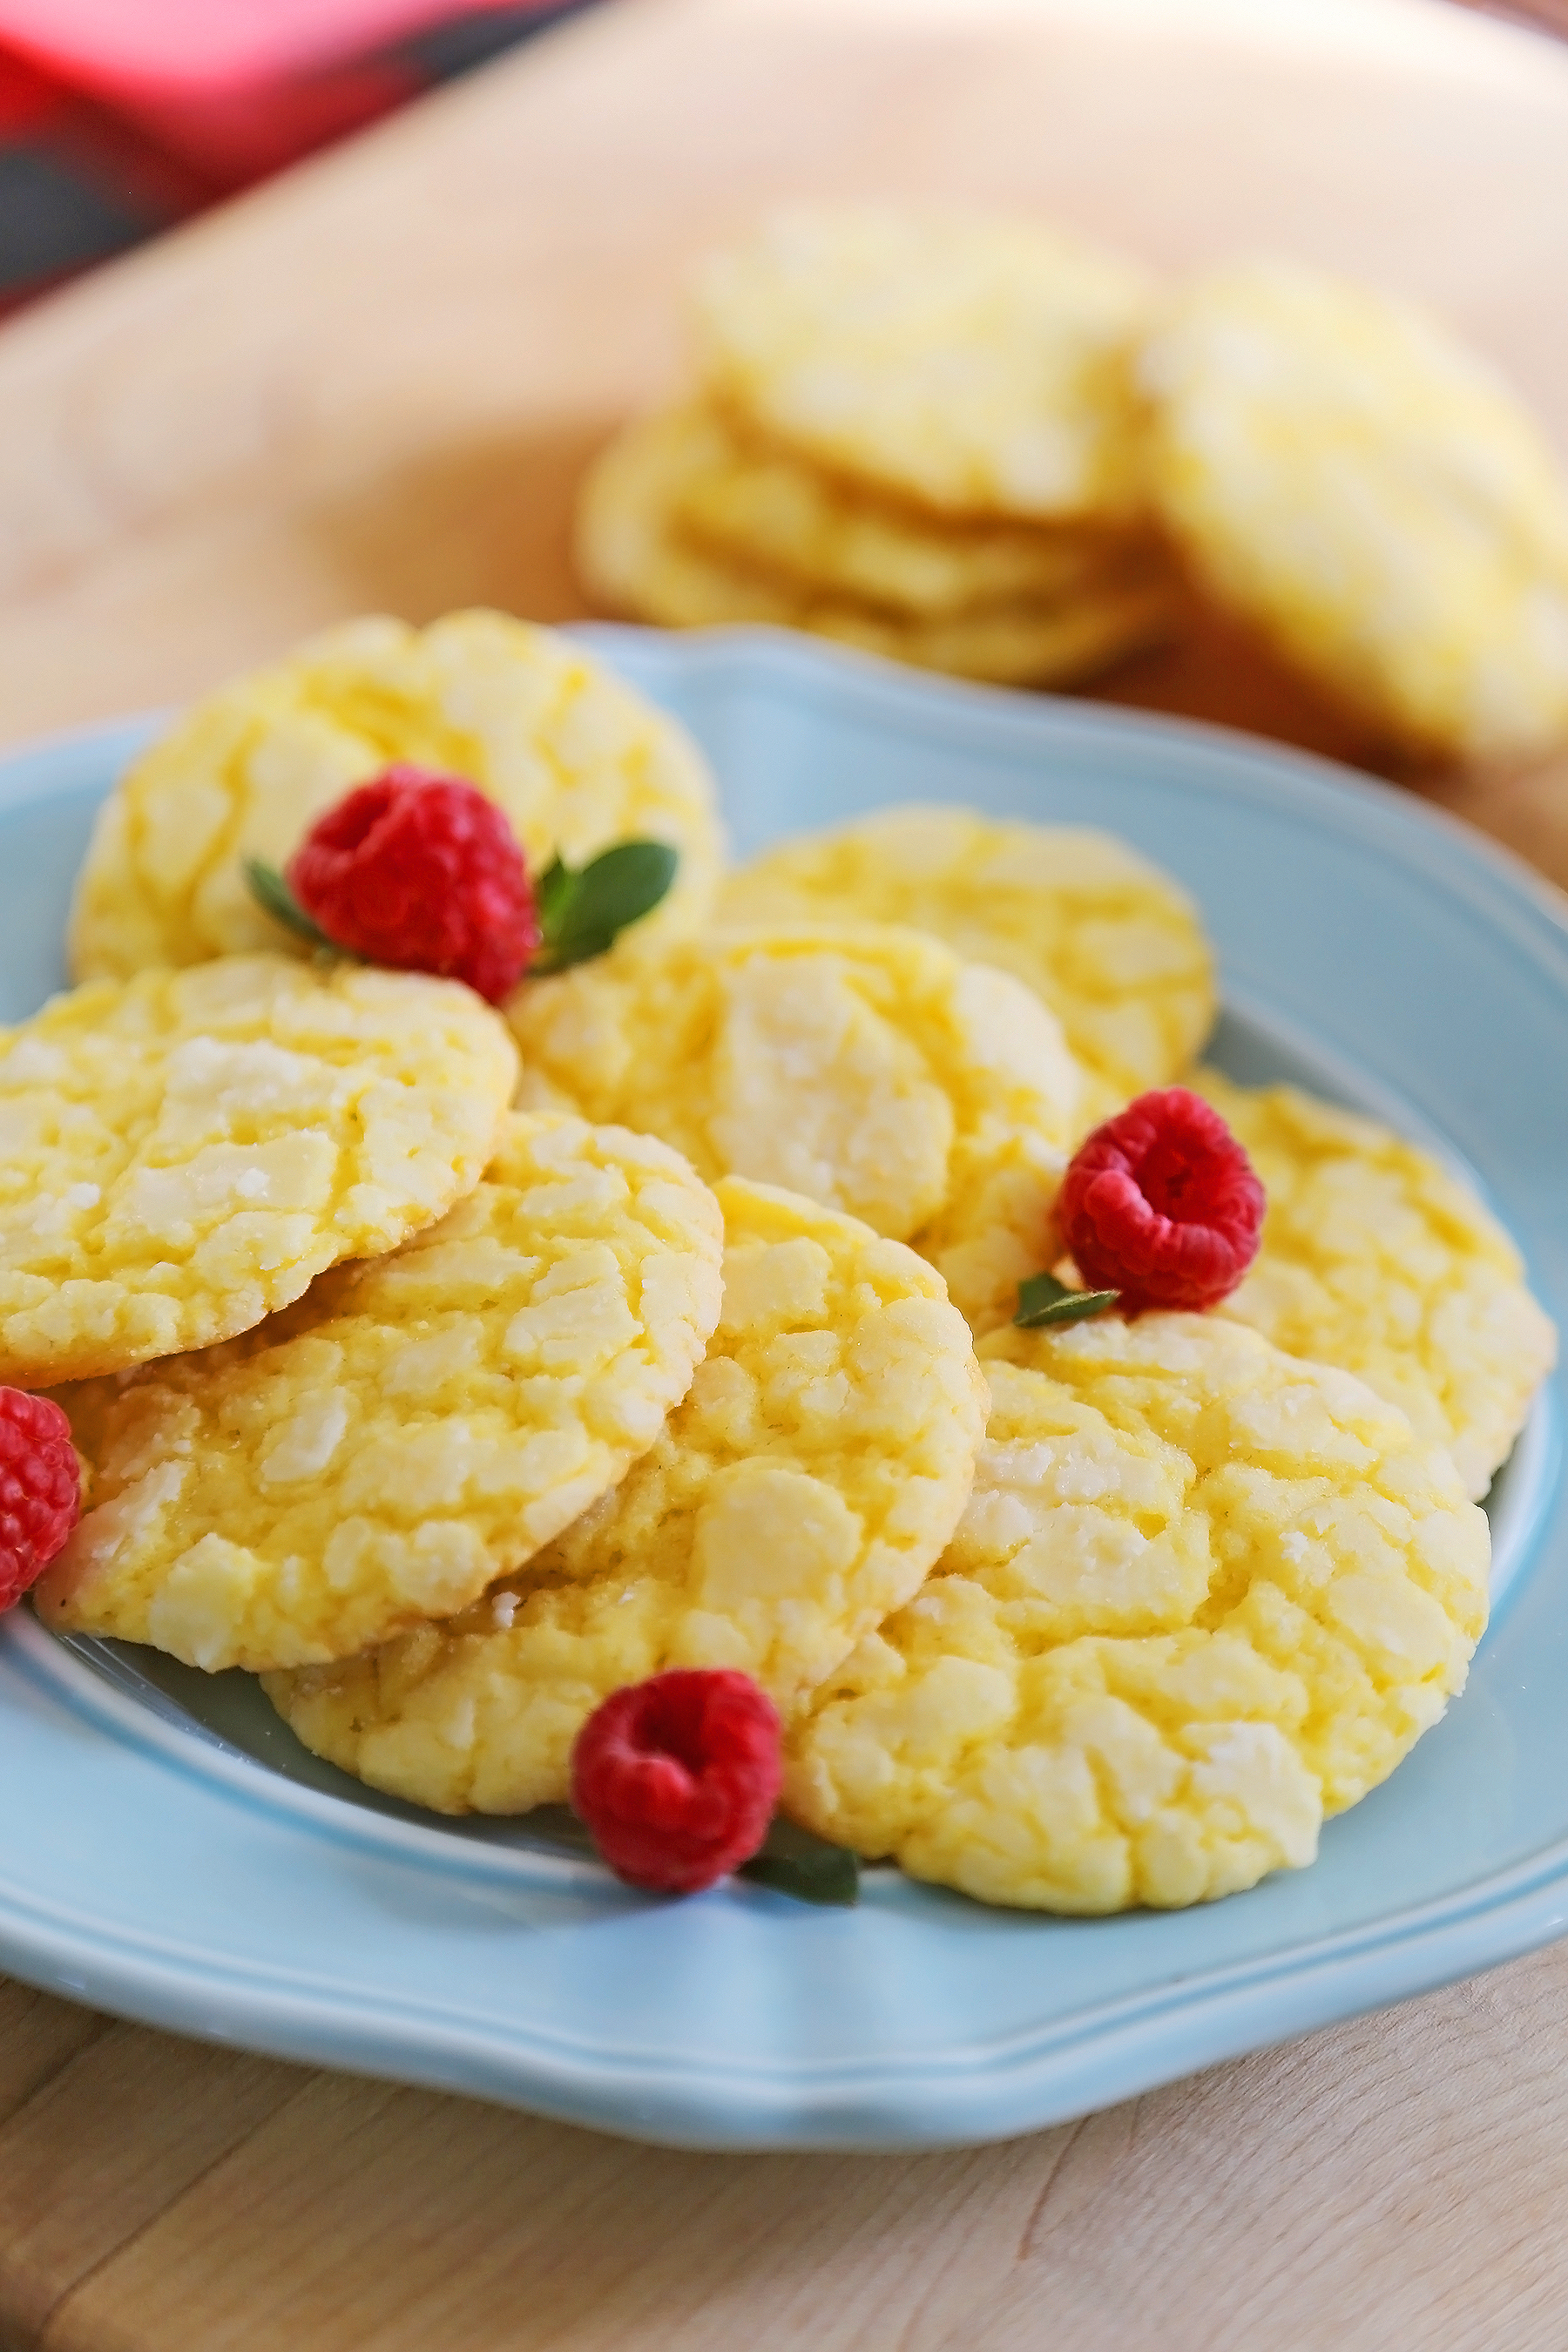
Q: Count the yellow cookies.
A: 12